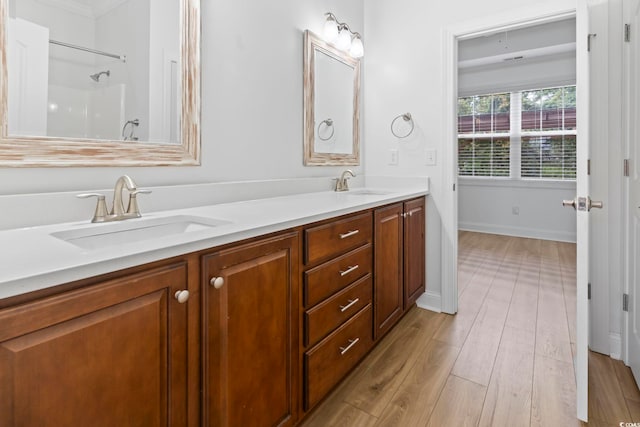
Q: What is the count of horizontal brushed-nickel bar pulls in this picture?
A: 4